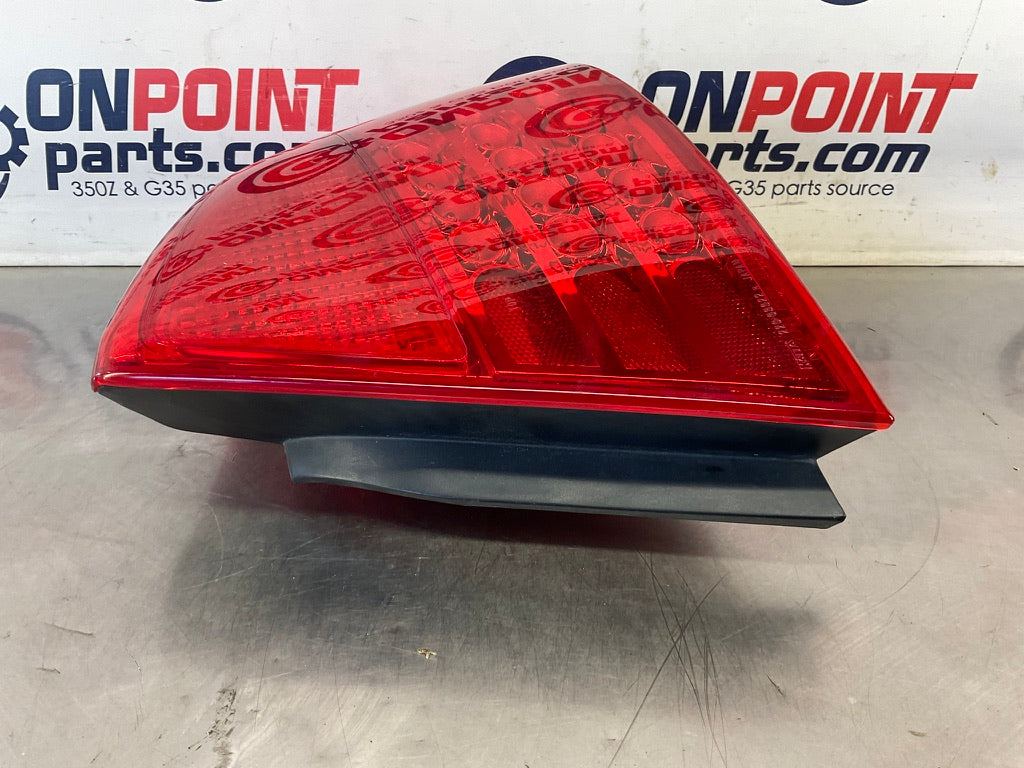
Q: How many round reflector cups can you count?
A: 12